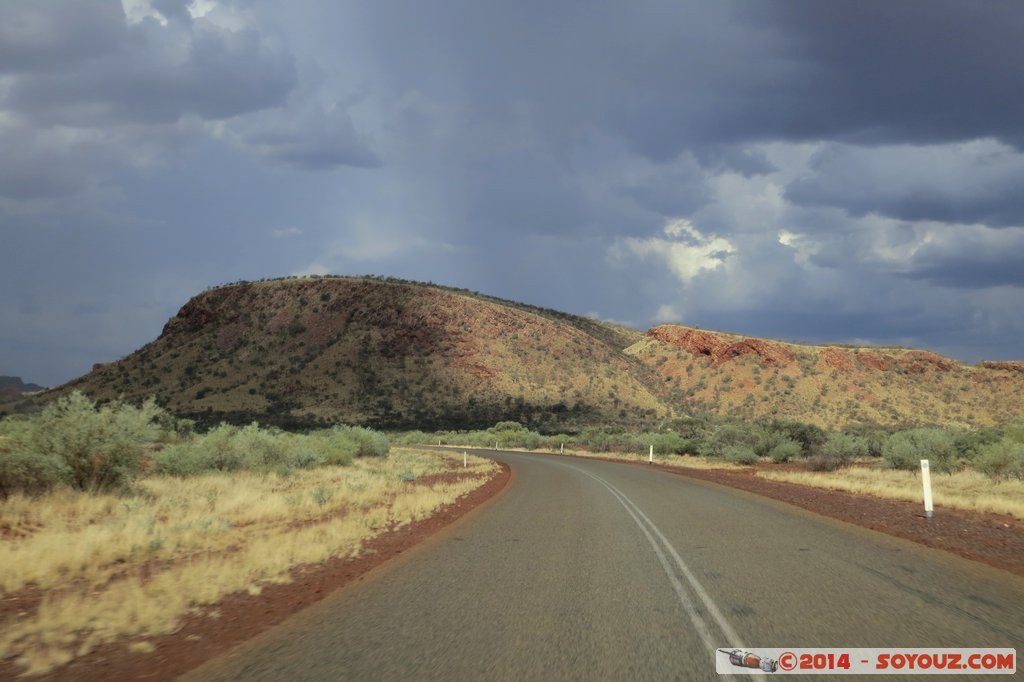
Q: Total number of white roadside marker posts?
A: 6